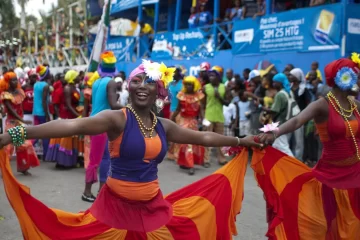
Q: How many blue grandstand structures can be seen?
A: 1